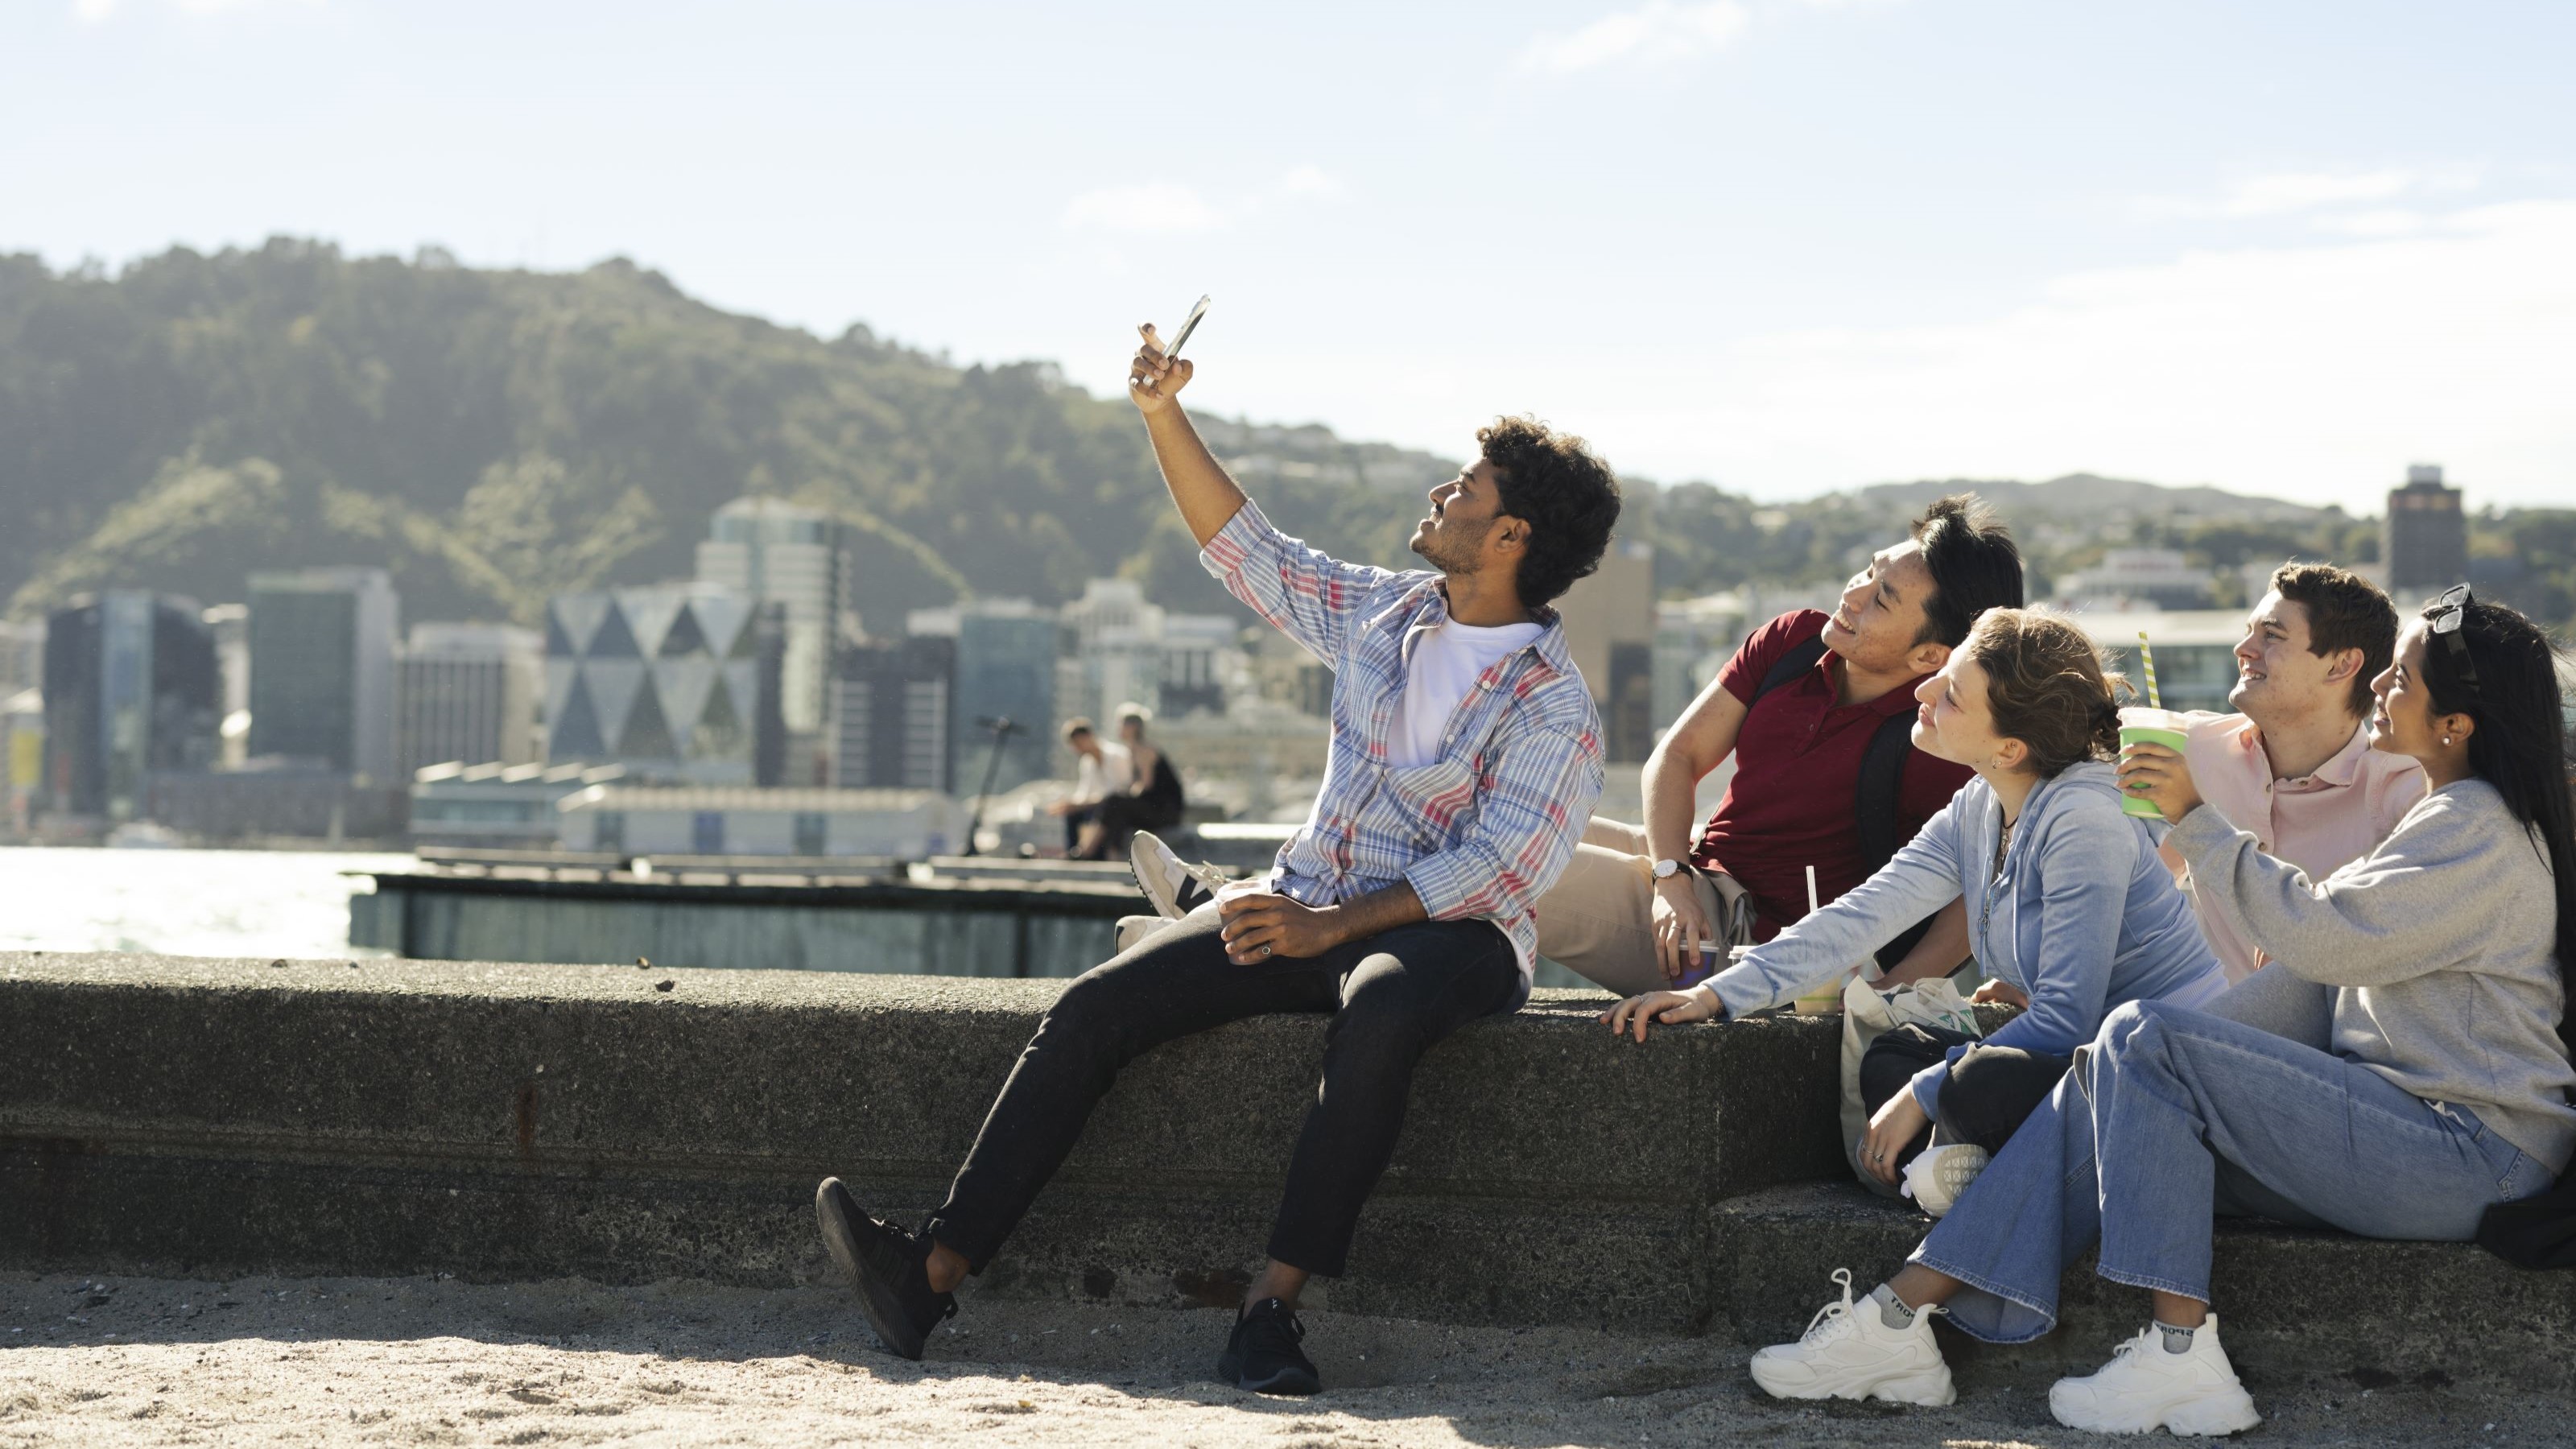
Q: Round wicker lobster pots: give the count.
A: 0